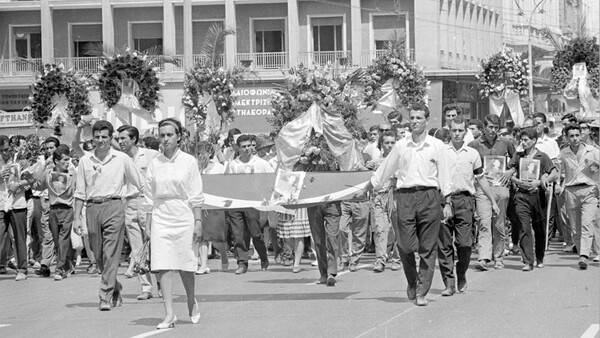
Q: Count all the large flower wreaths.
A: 7